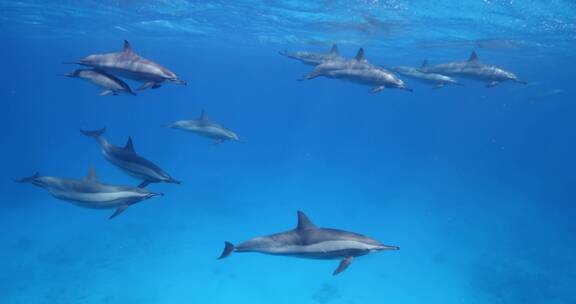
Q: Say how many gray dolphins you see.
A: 10